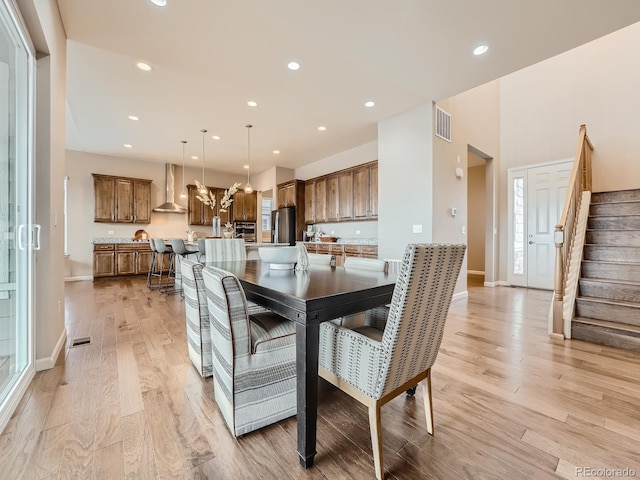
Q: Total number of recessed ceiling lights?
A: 13